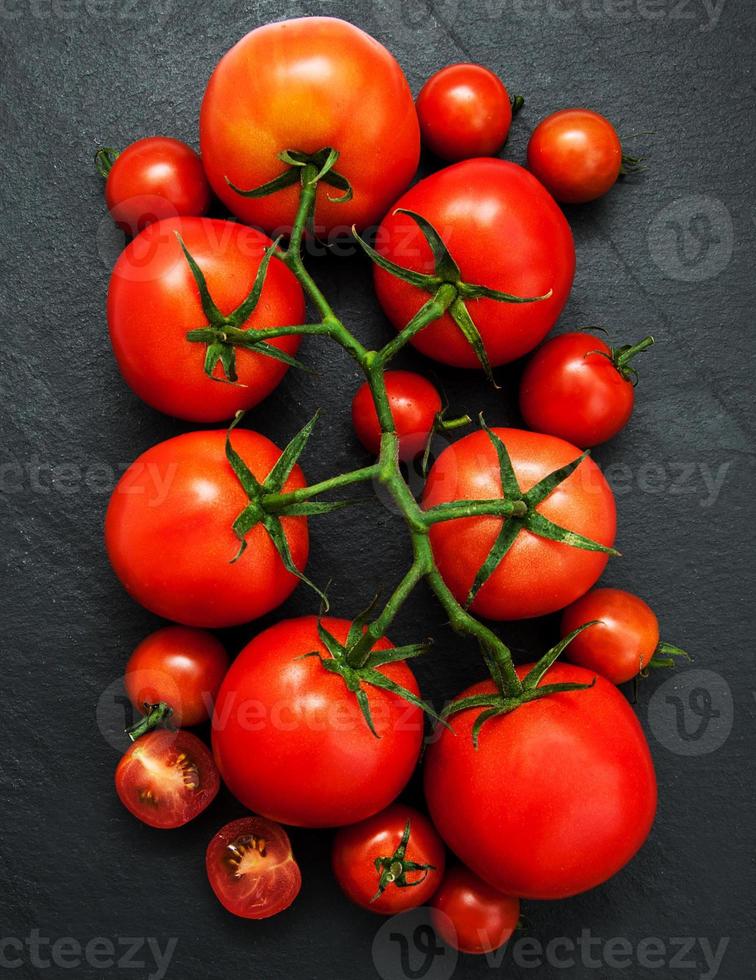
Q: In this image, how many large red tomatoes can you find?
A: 7